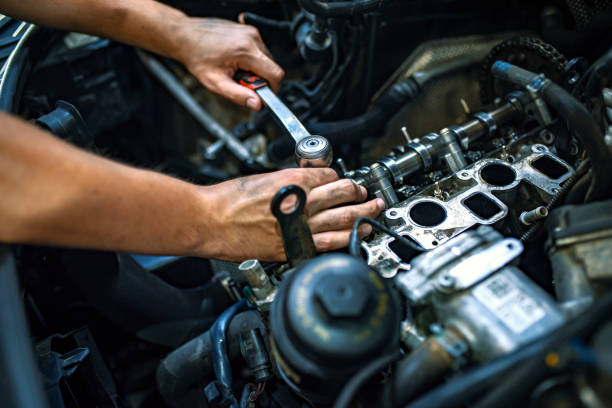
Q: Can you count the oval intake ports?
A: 2